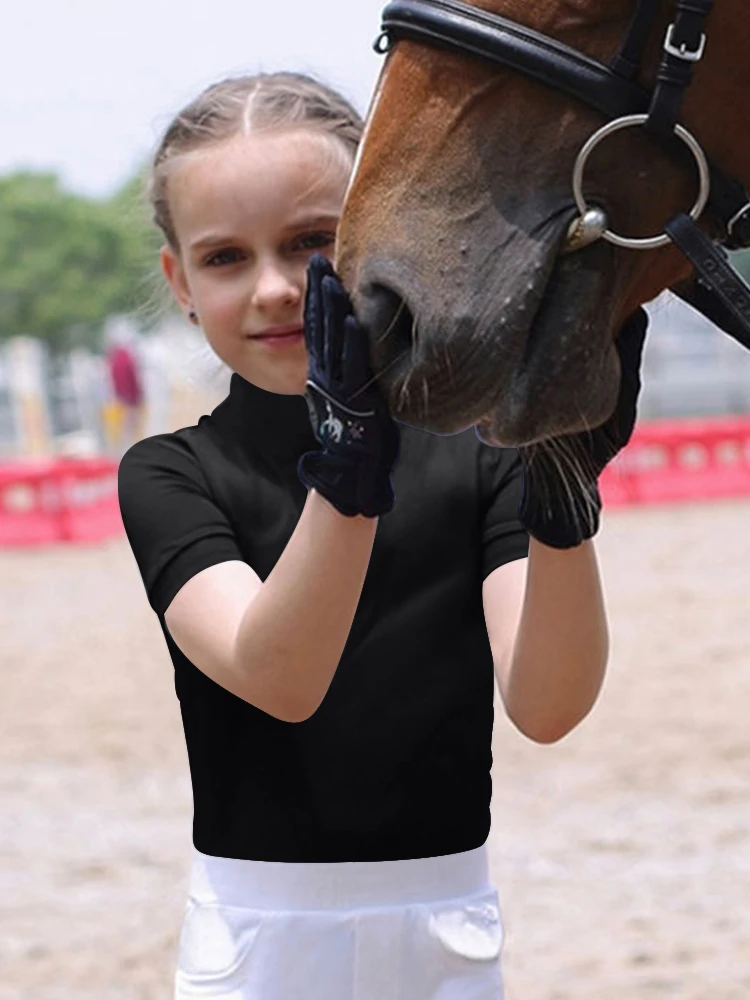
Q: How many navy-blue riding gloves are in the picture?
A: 2